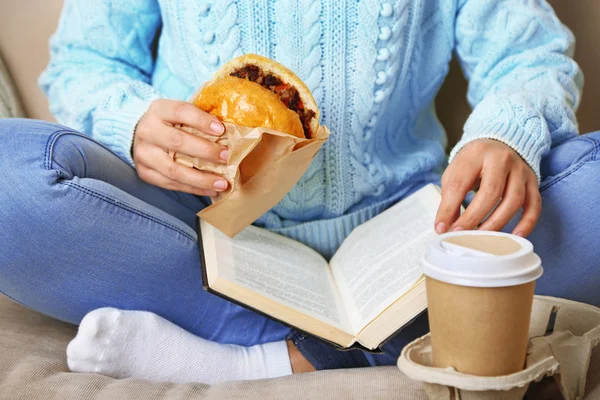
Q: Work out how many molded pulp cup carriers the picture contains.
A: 1